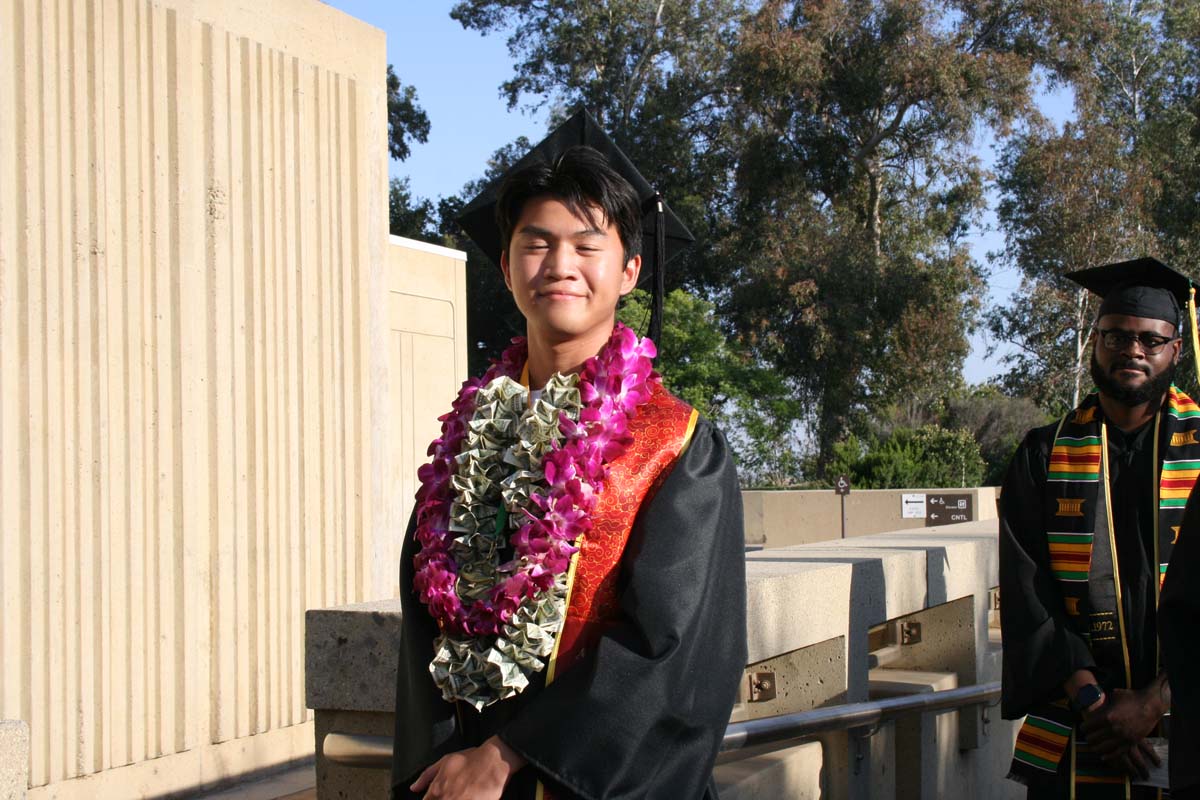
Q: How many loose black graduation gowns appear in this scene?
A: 2